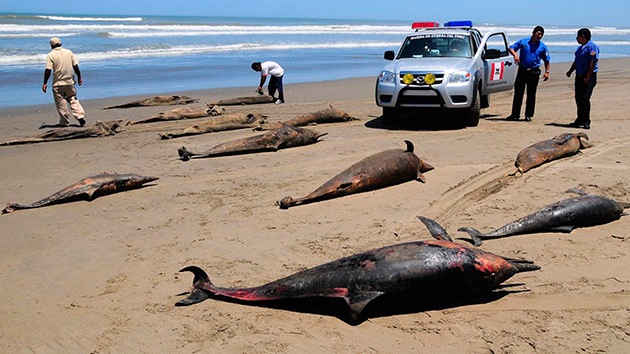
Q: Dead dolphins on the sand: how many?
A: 12